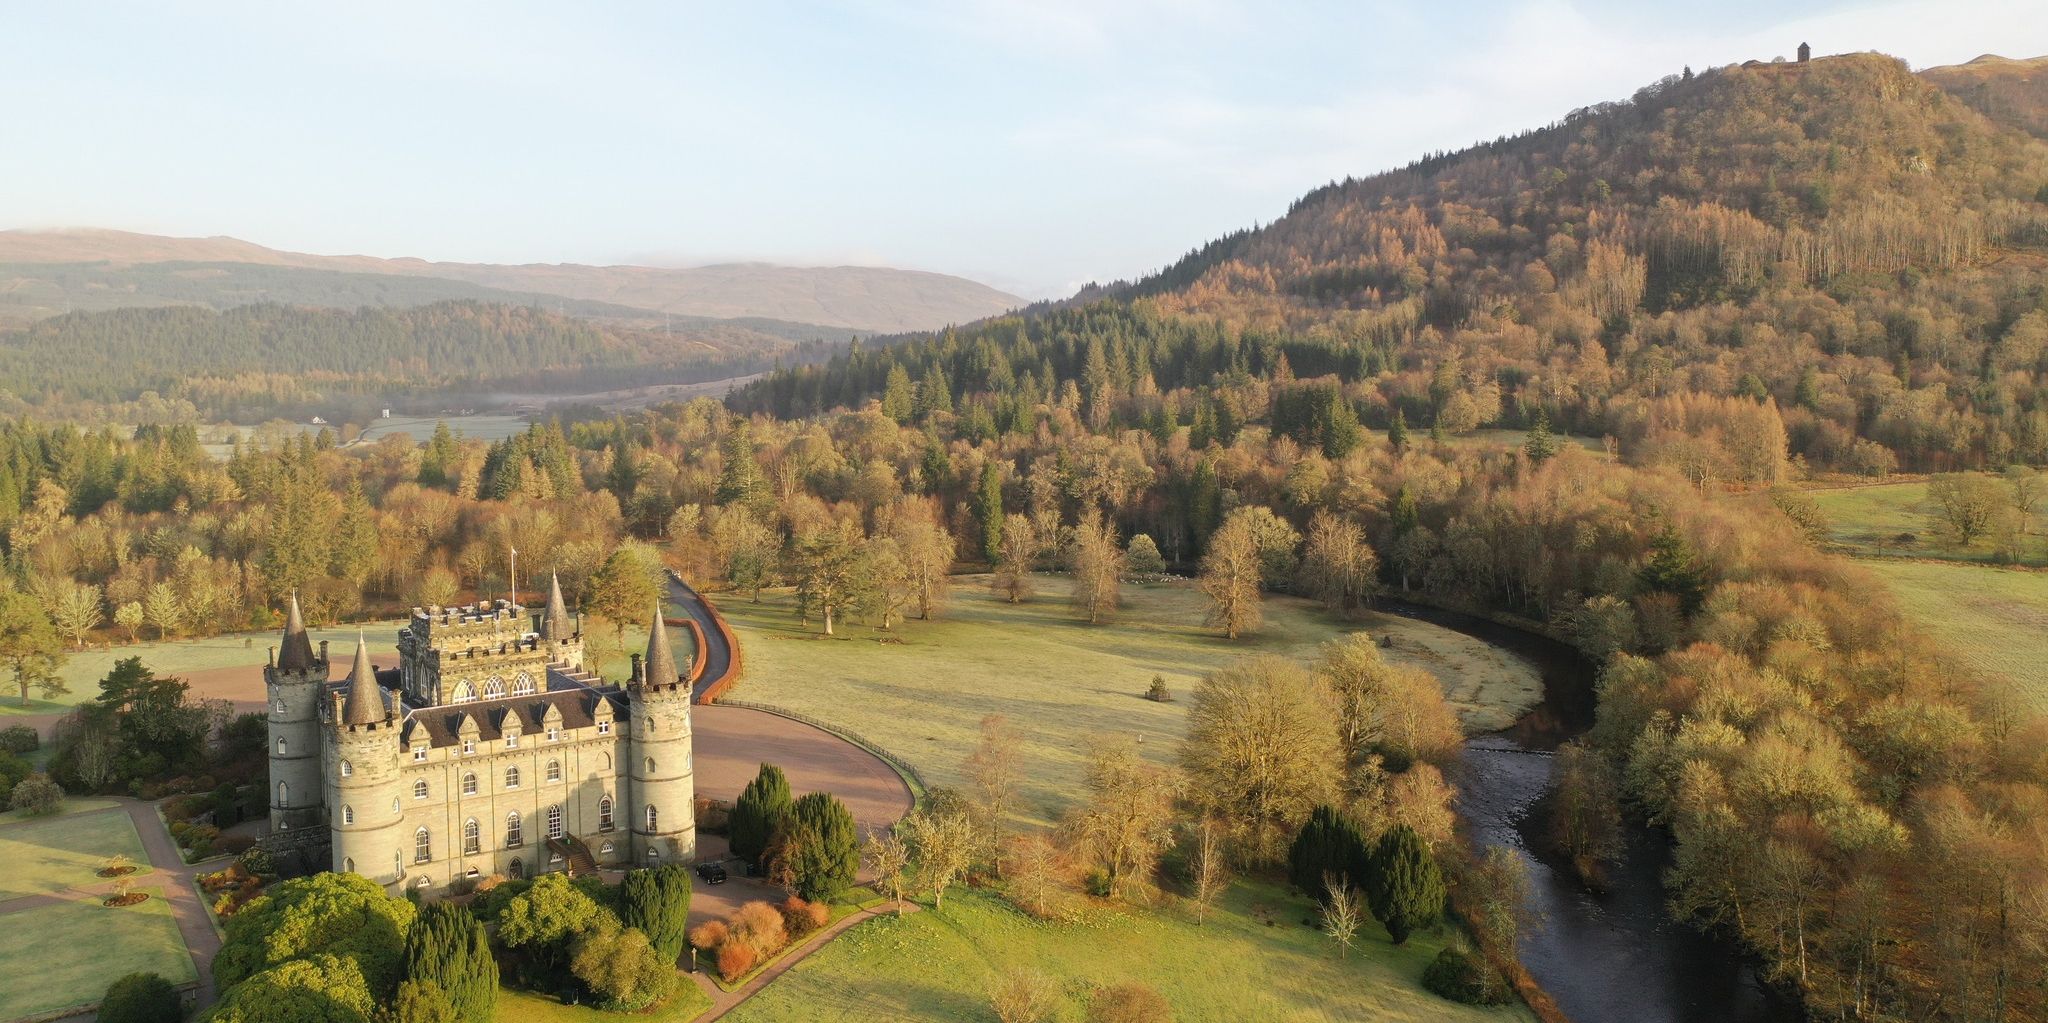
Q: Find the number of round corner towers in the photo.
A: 4